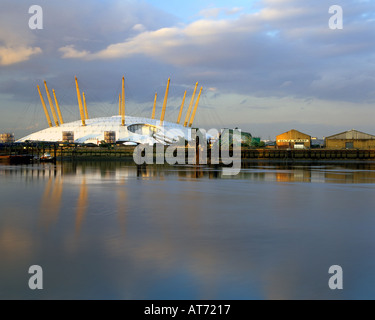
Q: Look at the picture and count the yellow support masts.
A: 12